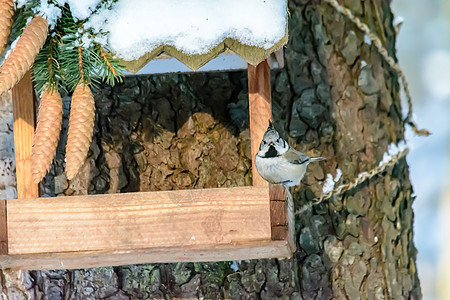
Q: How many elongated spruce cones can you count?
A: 4